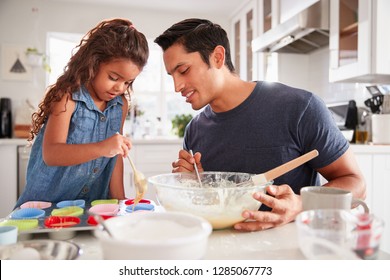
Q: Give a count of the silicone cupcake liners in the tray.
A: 11